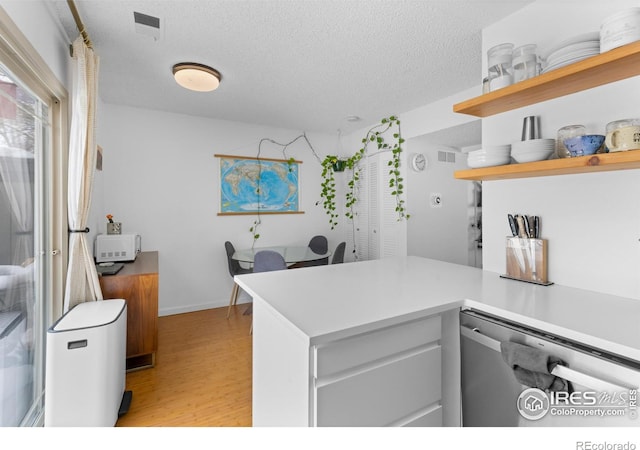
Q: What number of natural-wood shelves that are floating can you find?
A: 2